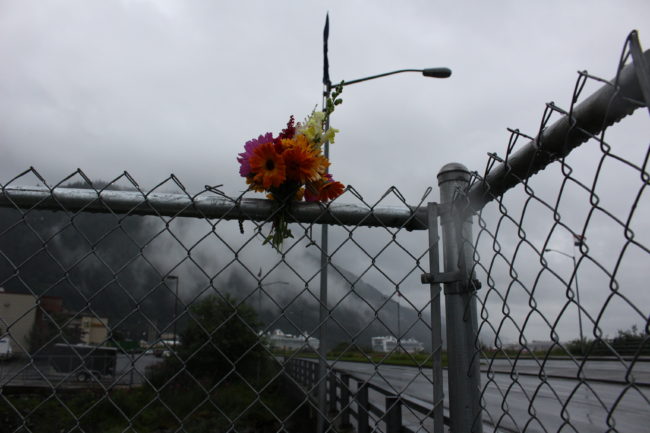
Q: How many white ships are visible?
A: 2